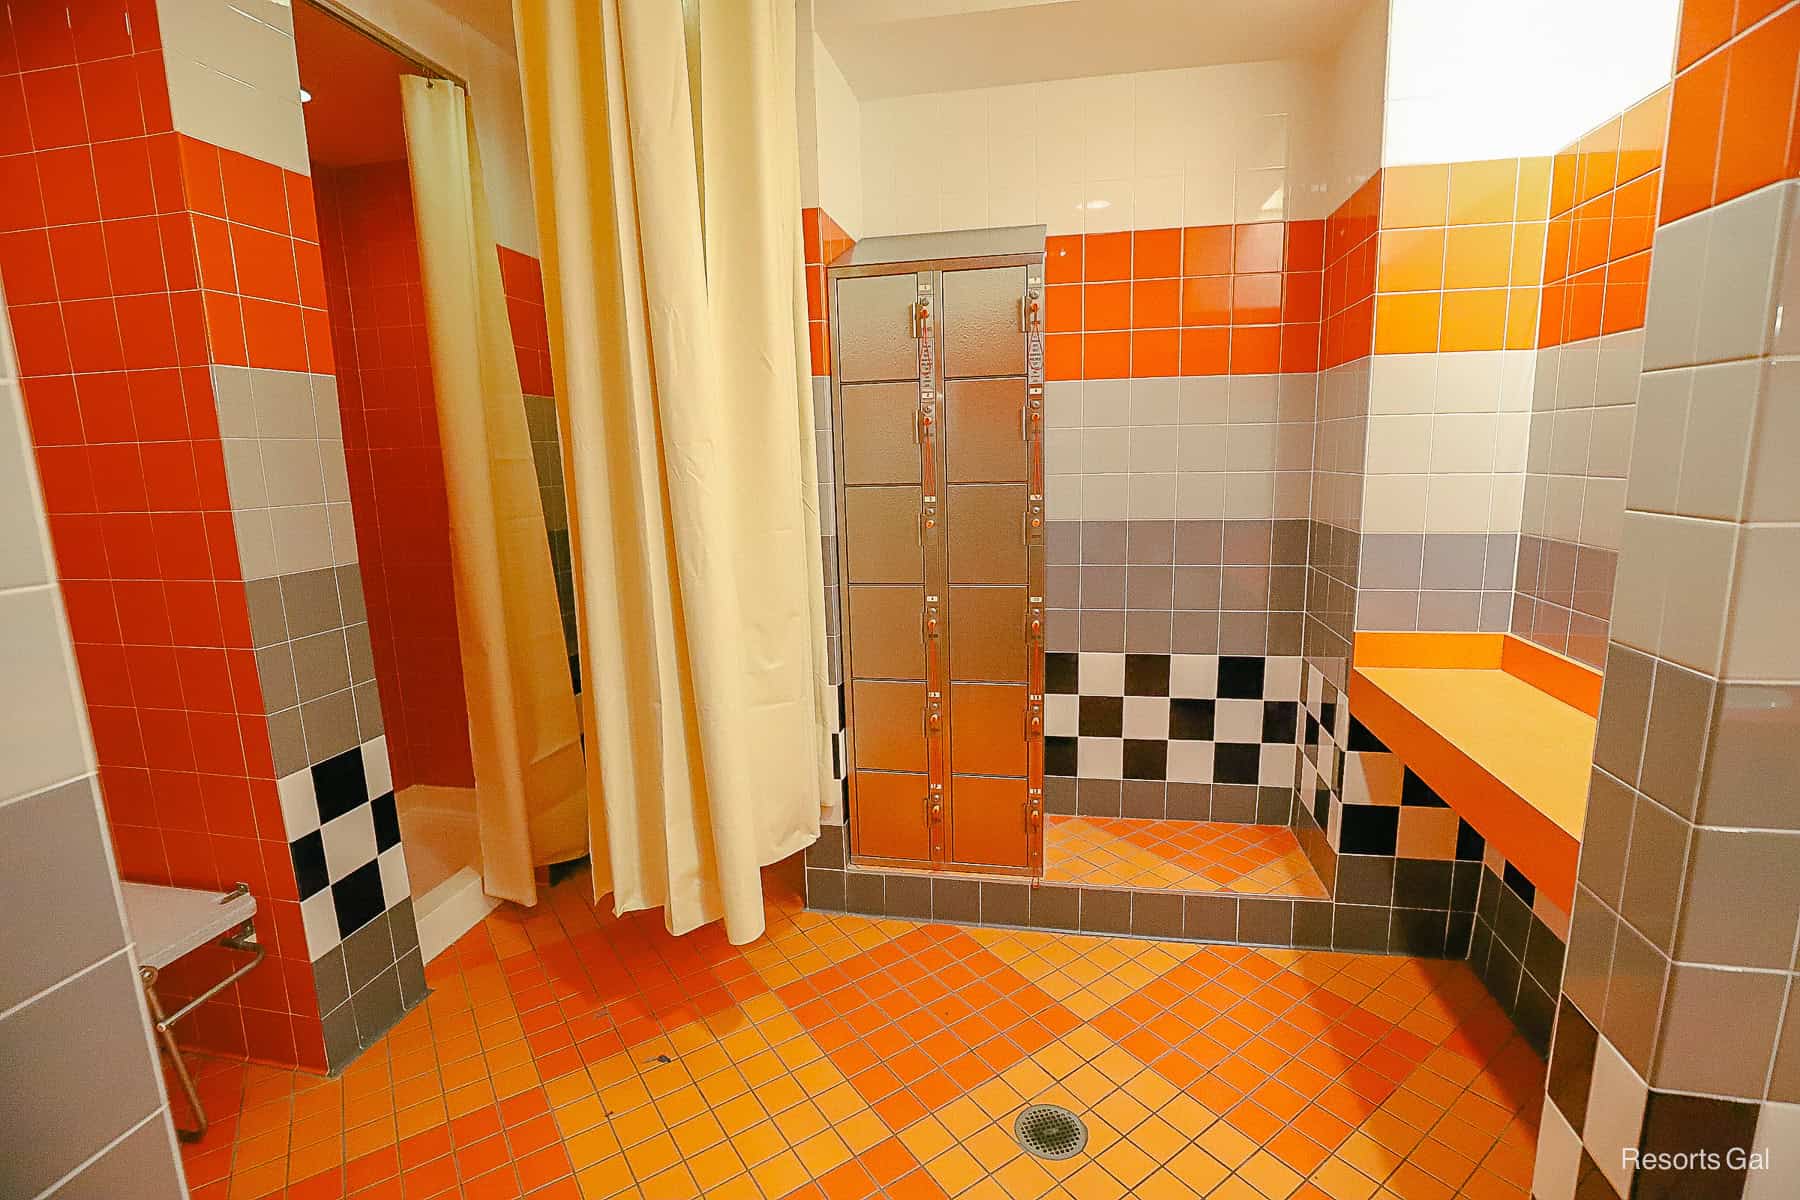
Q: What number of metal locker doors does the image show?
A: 12